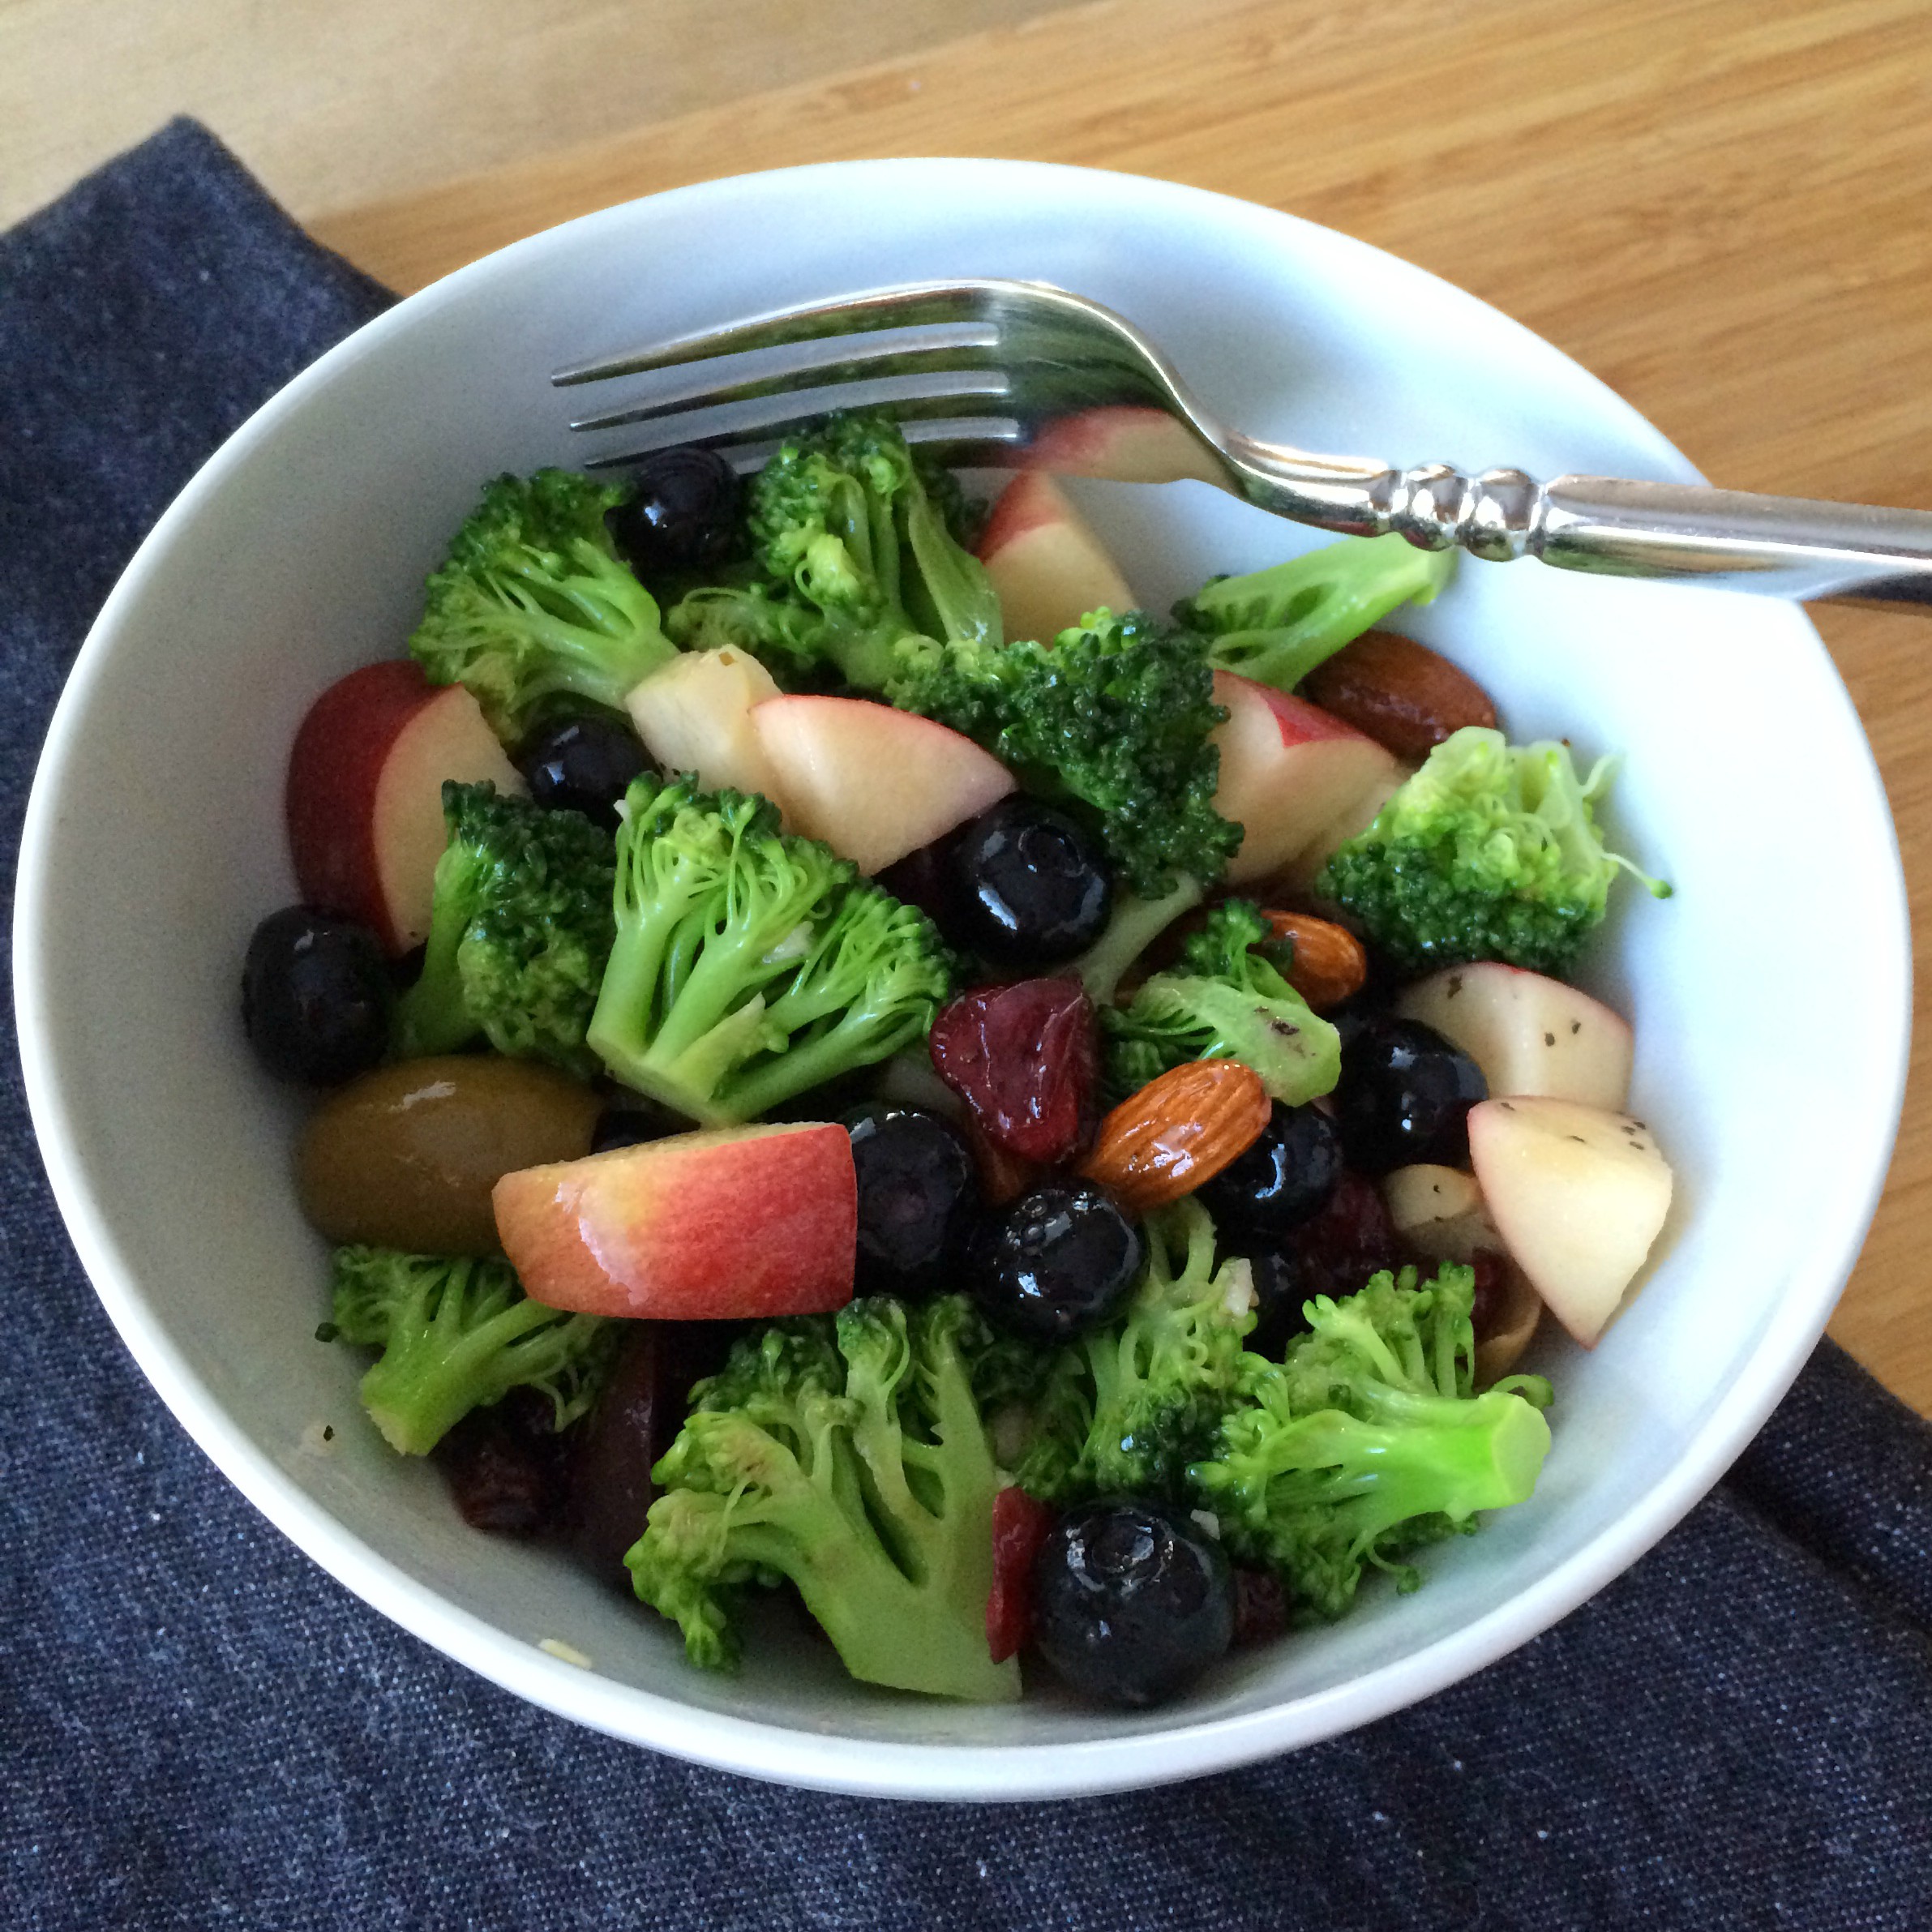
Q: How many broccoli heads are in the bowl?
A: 12